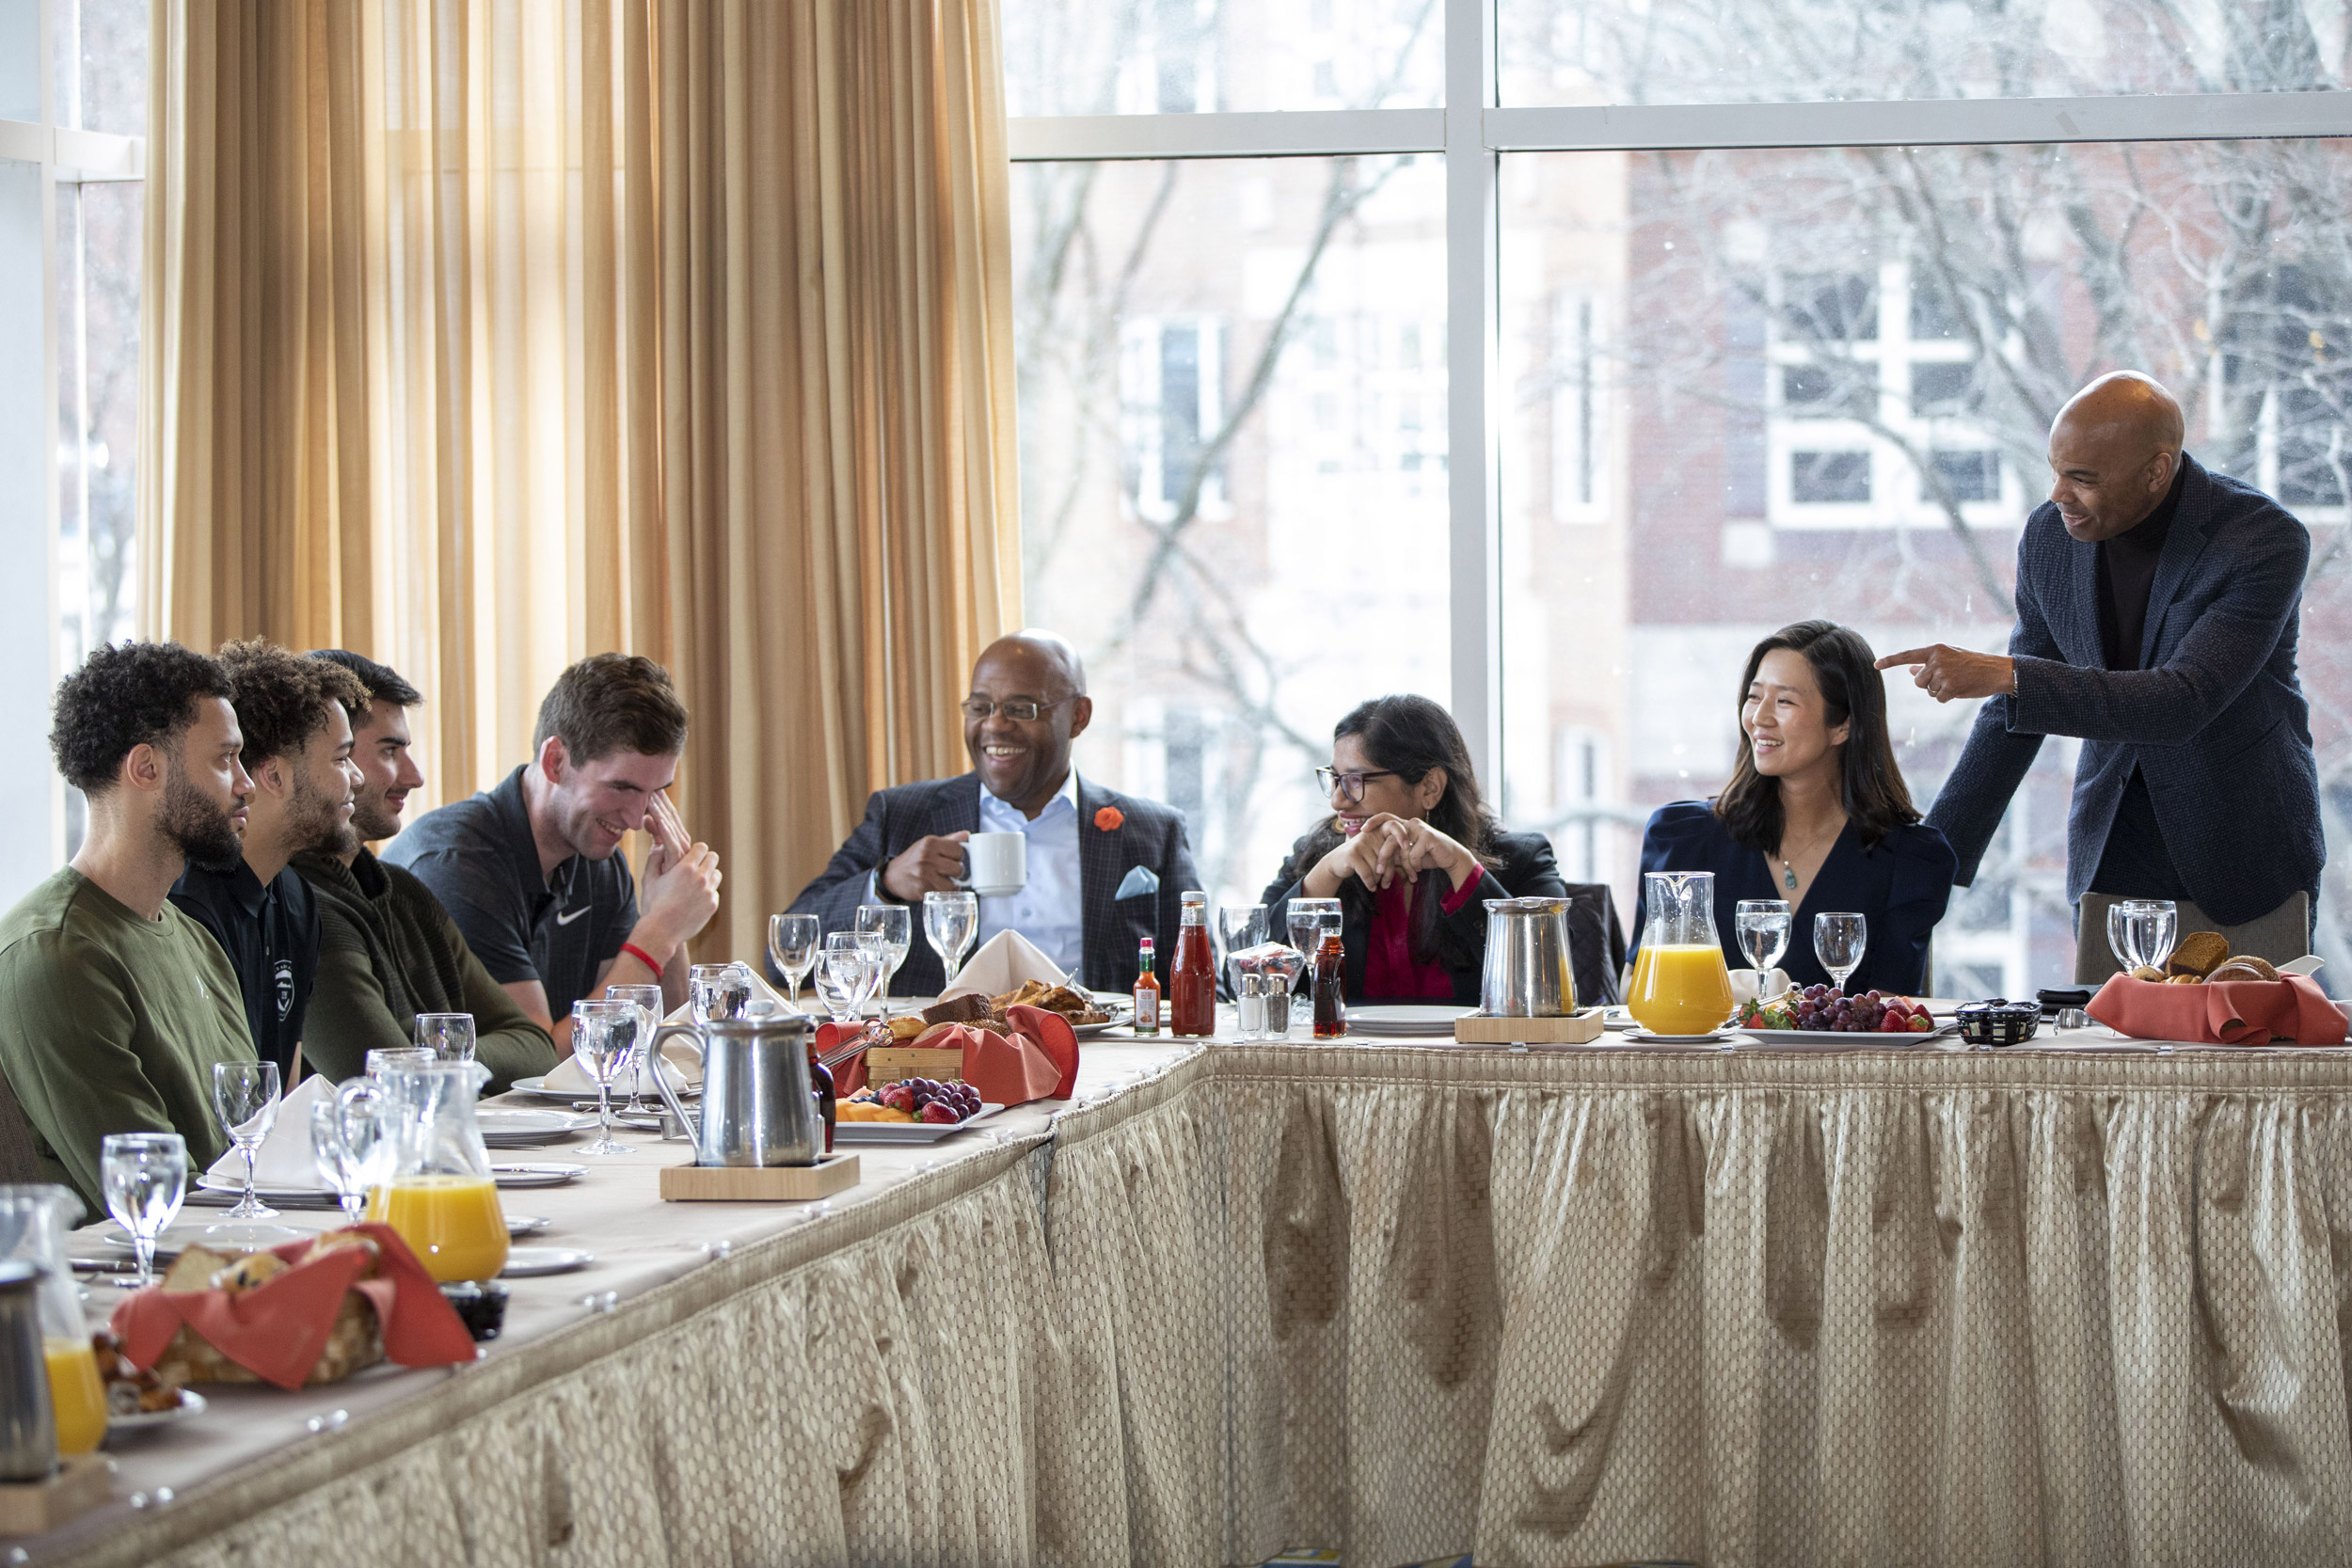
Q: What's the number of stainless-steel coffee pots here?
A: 3